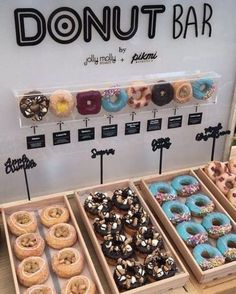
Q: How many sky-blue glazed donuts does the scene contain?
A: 10